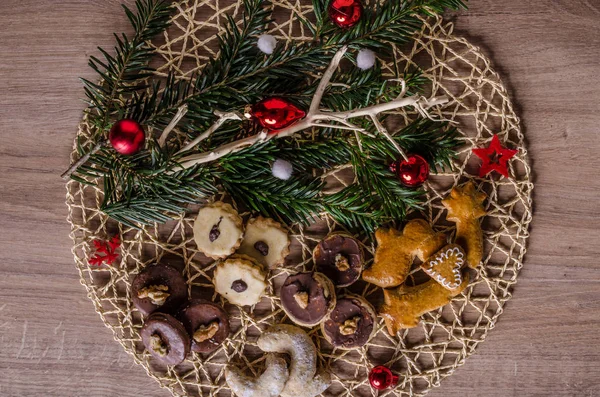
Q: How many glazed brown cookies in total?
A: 6